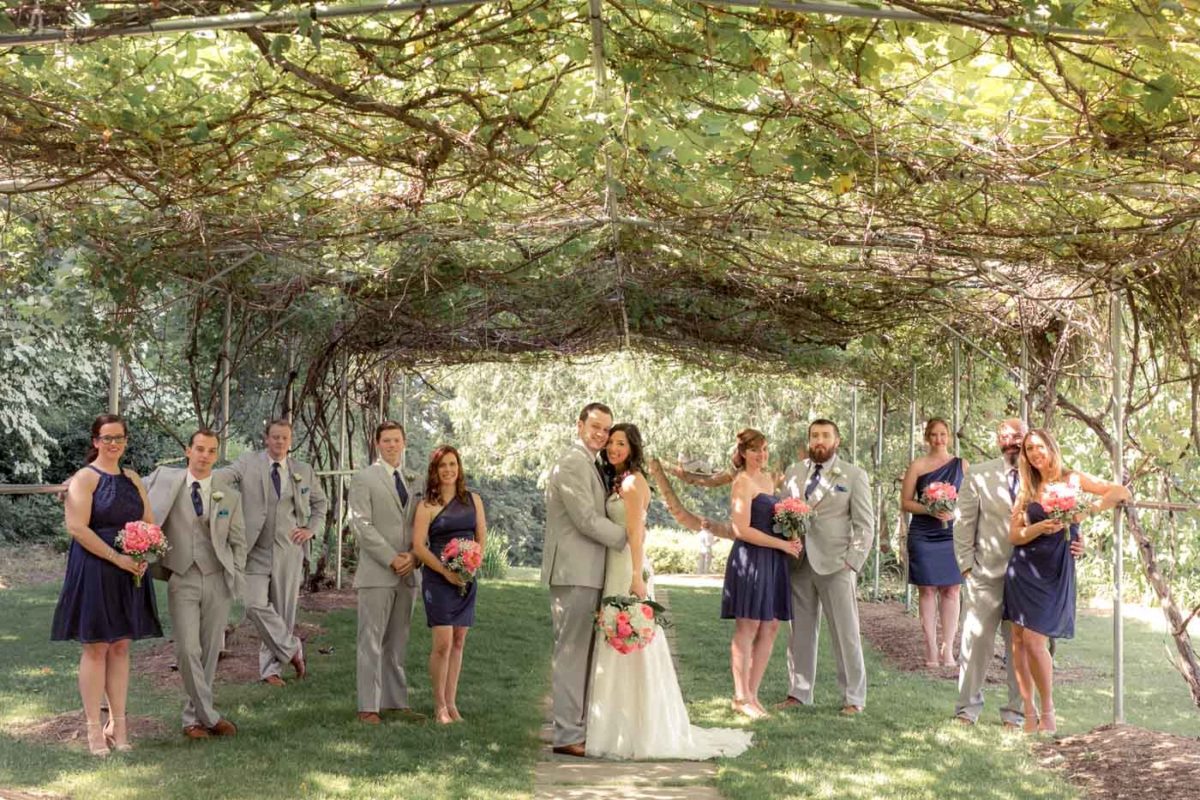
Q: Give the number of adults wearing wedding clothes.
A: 12